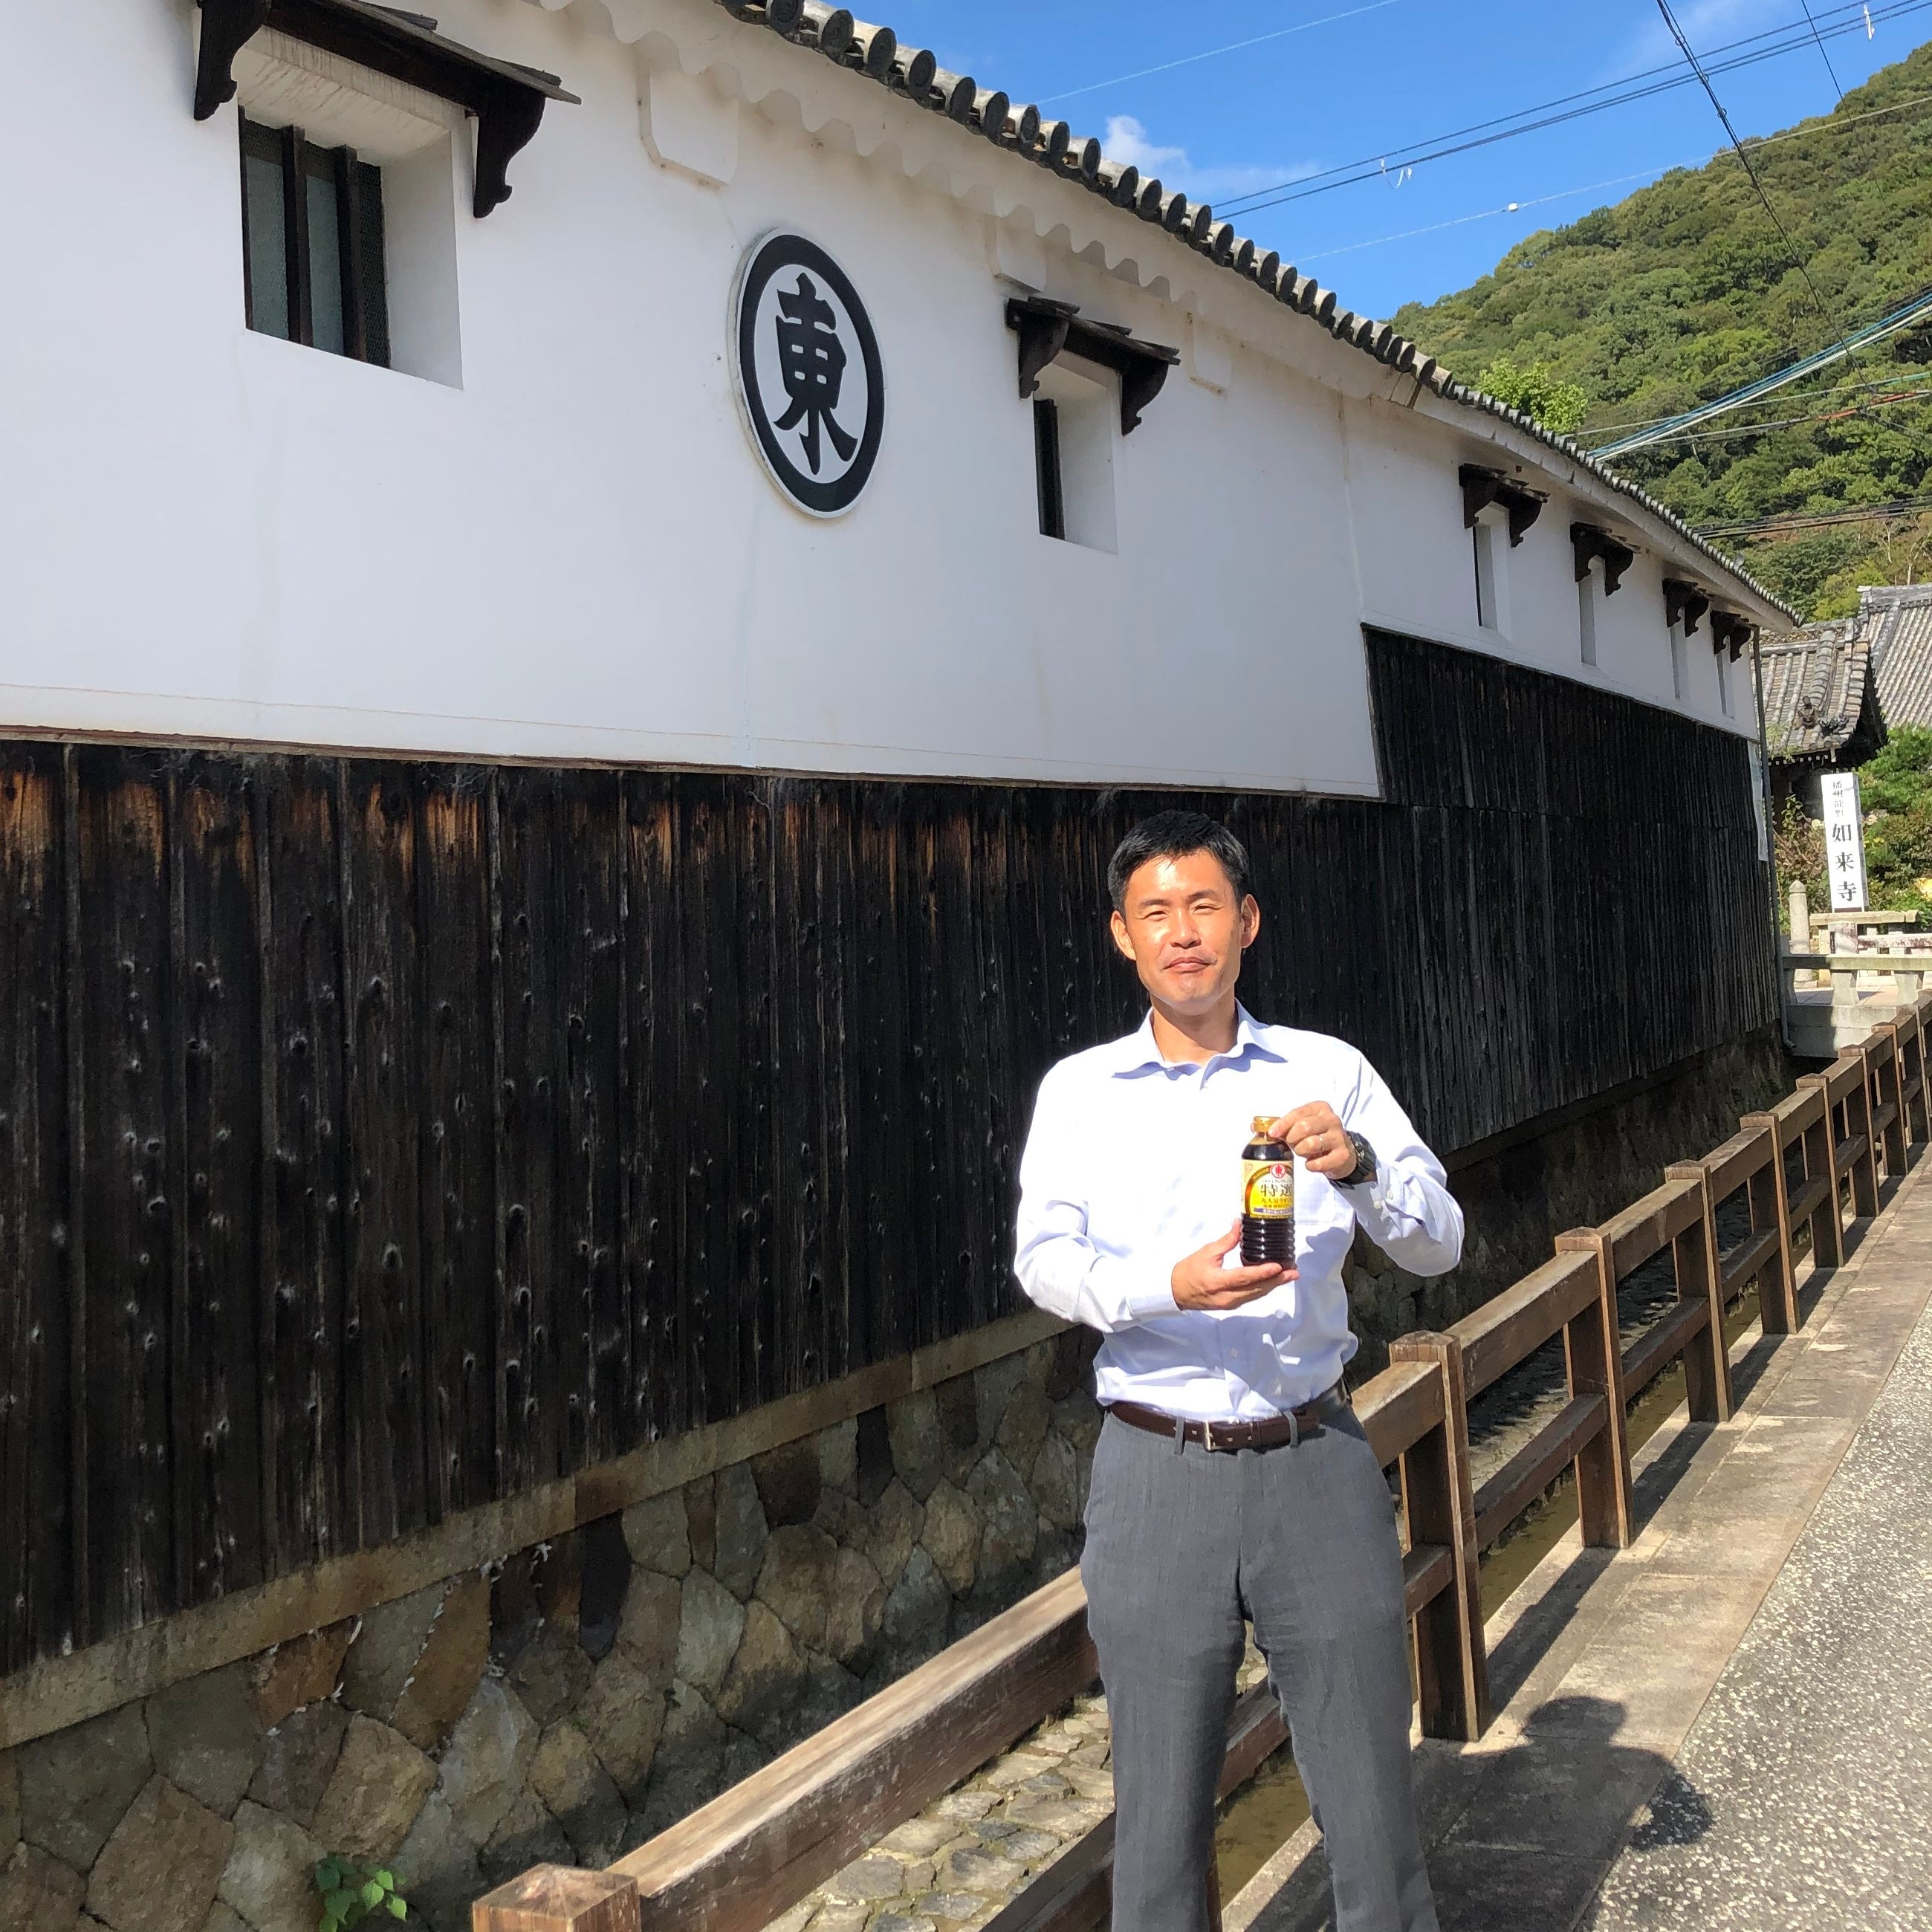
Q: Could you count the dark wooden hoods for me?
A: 6